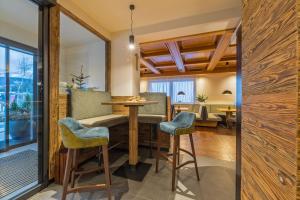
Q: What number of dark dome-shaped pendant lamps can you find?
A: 2